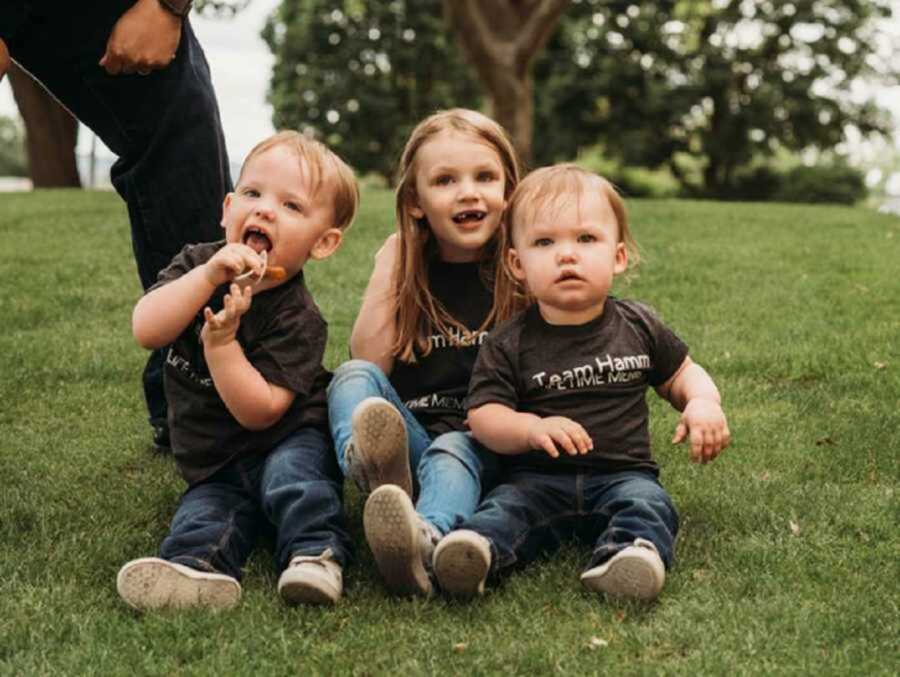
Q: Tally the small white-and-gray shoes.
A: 6